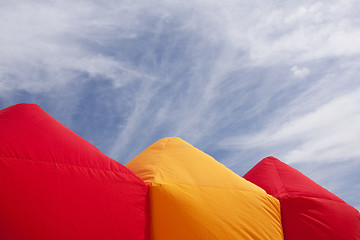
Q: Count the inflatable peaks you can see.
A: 3